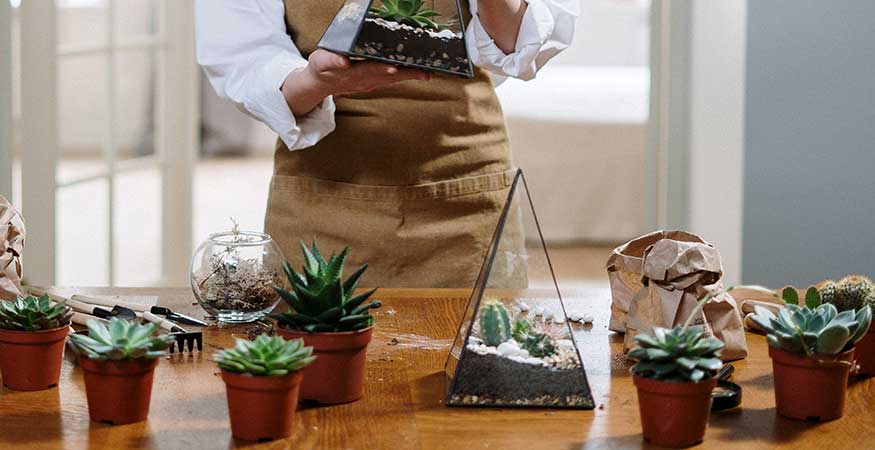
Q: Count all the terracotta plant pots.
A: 7